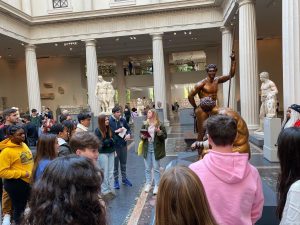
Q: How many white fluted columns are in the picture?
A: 6